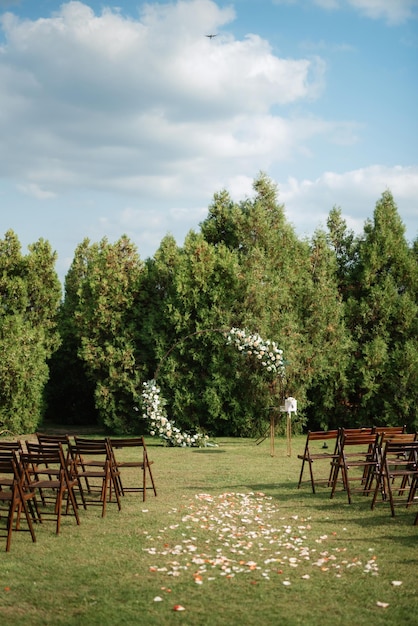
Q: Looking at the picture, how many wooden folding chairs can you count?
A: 15